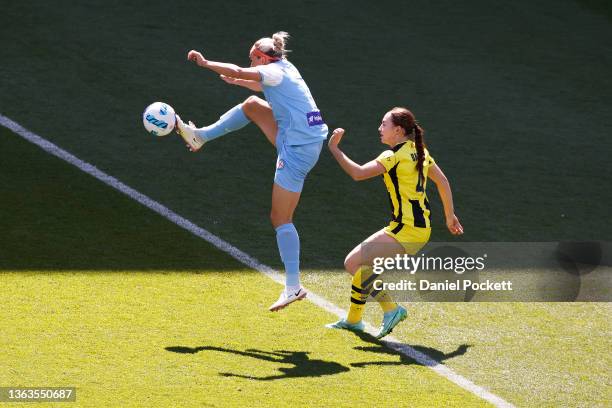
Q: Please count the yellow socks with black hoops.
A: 2